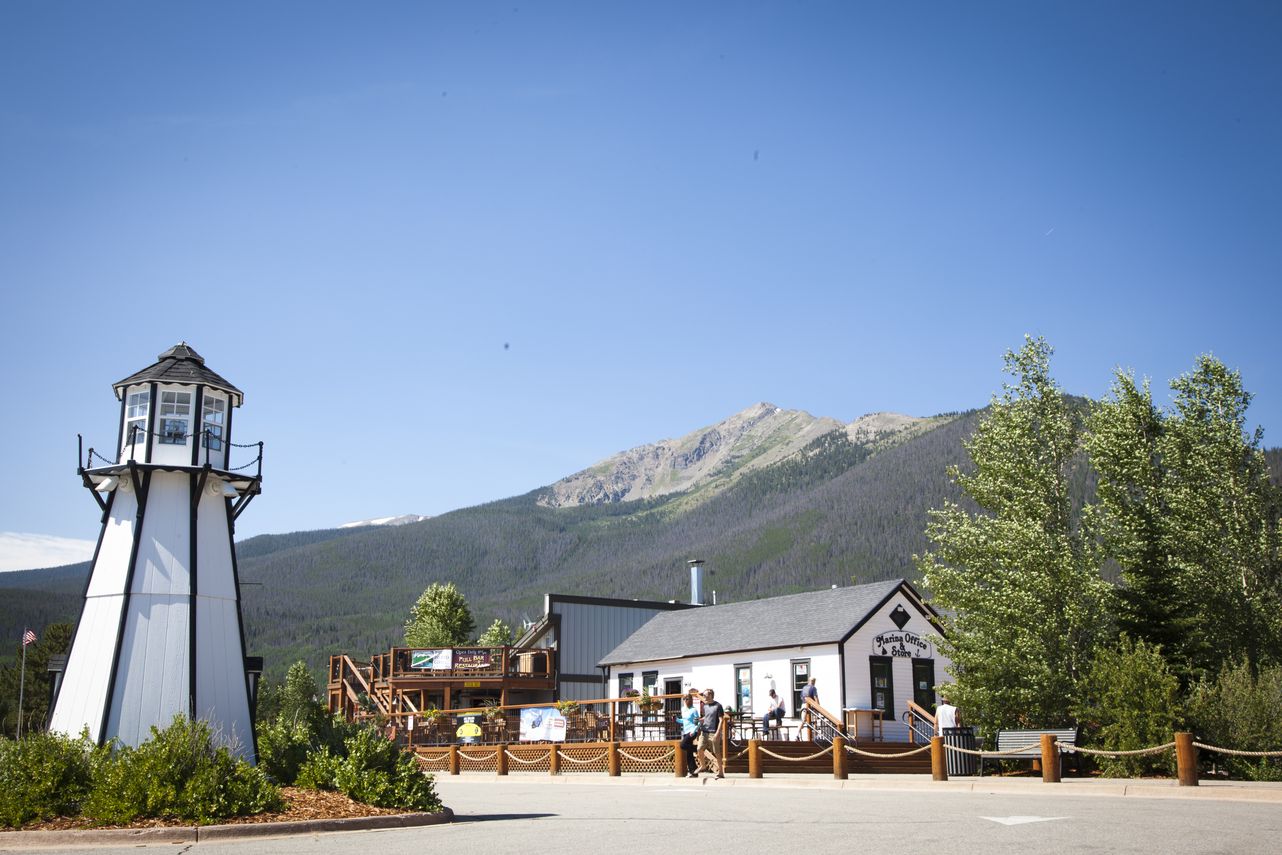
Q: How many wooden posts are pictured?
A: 10